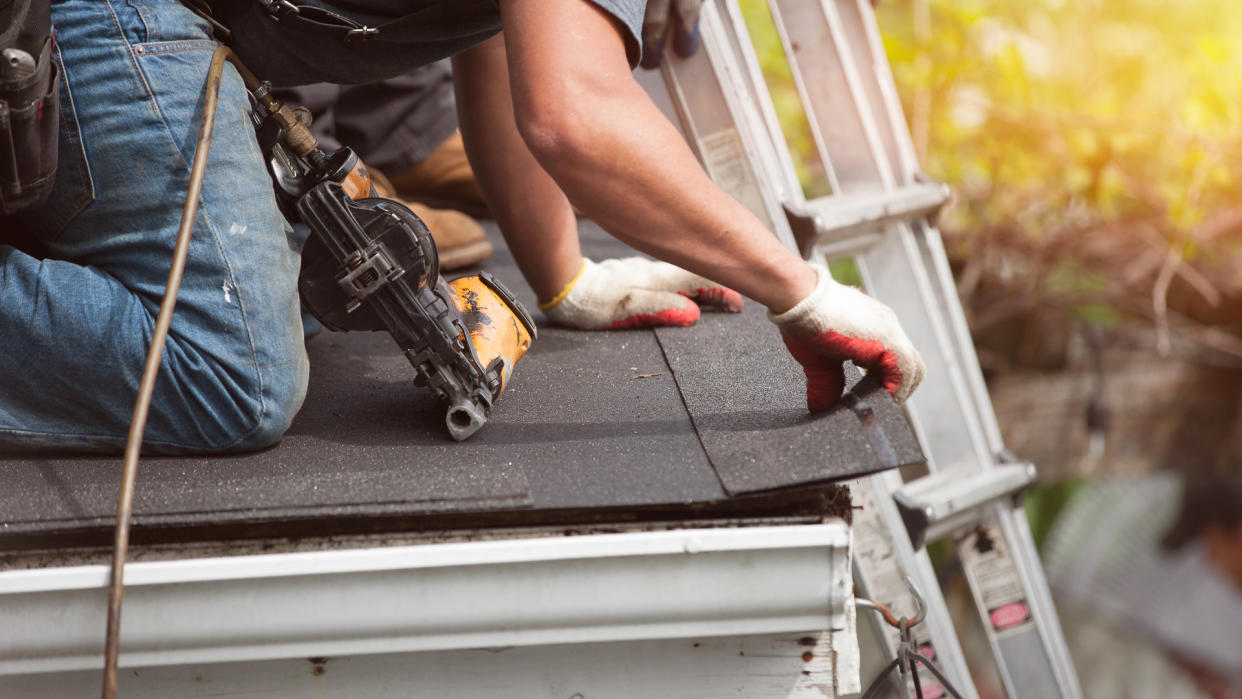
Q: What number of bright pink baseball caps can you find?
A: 0